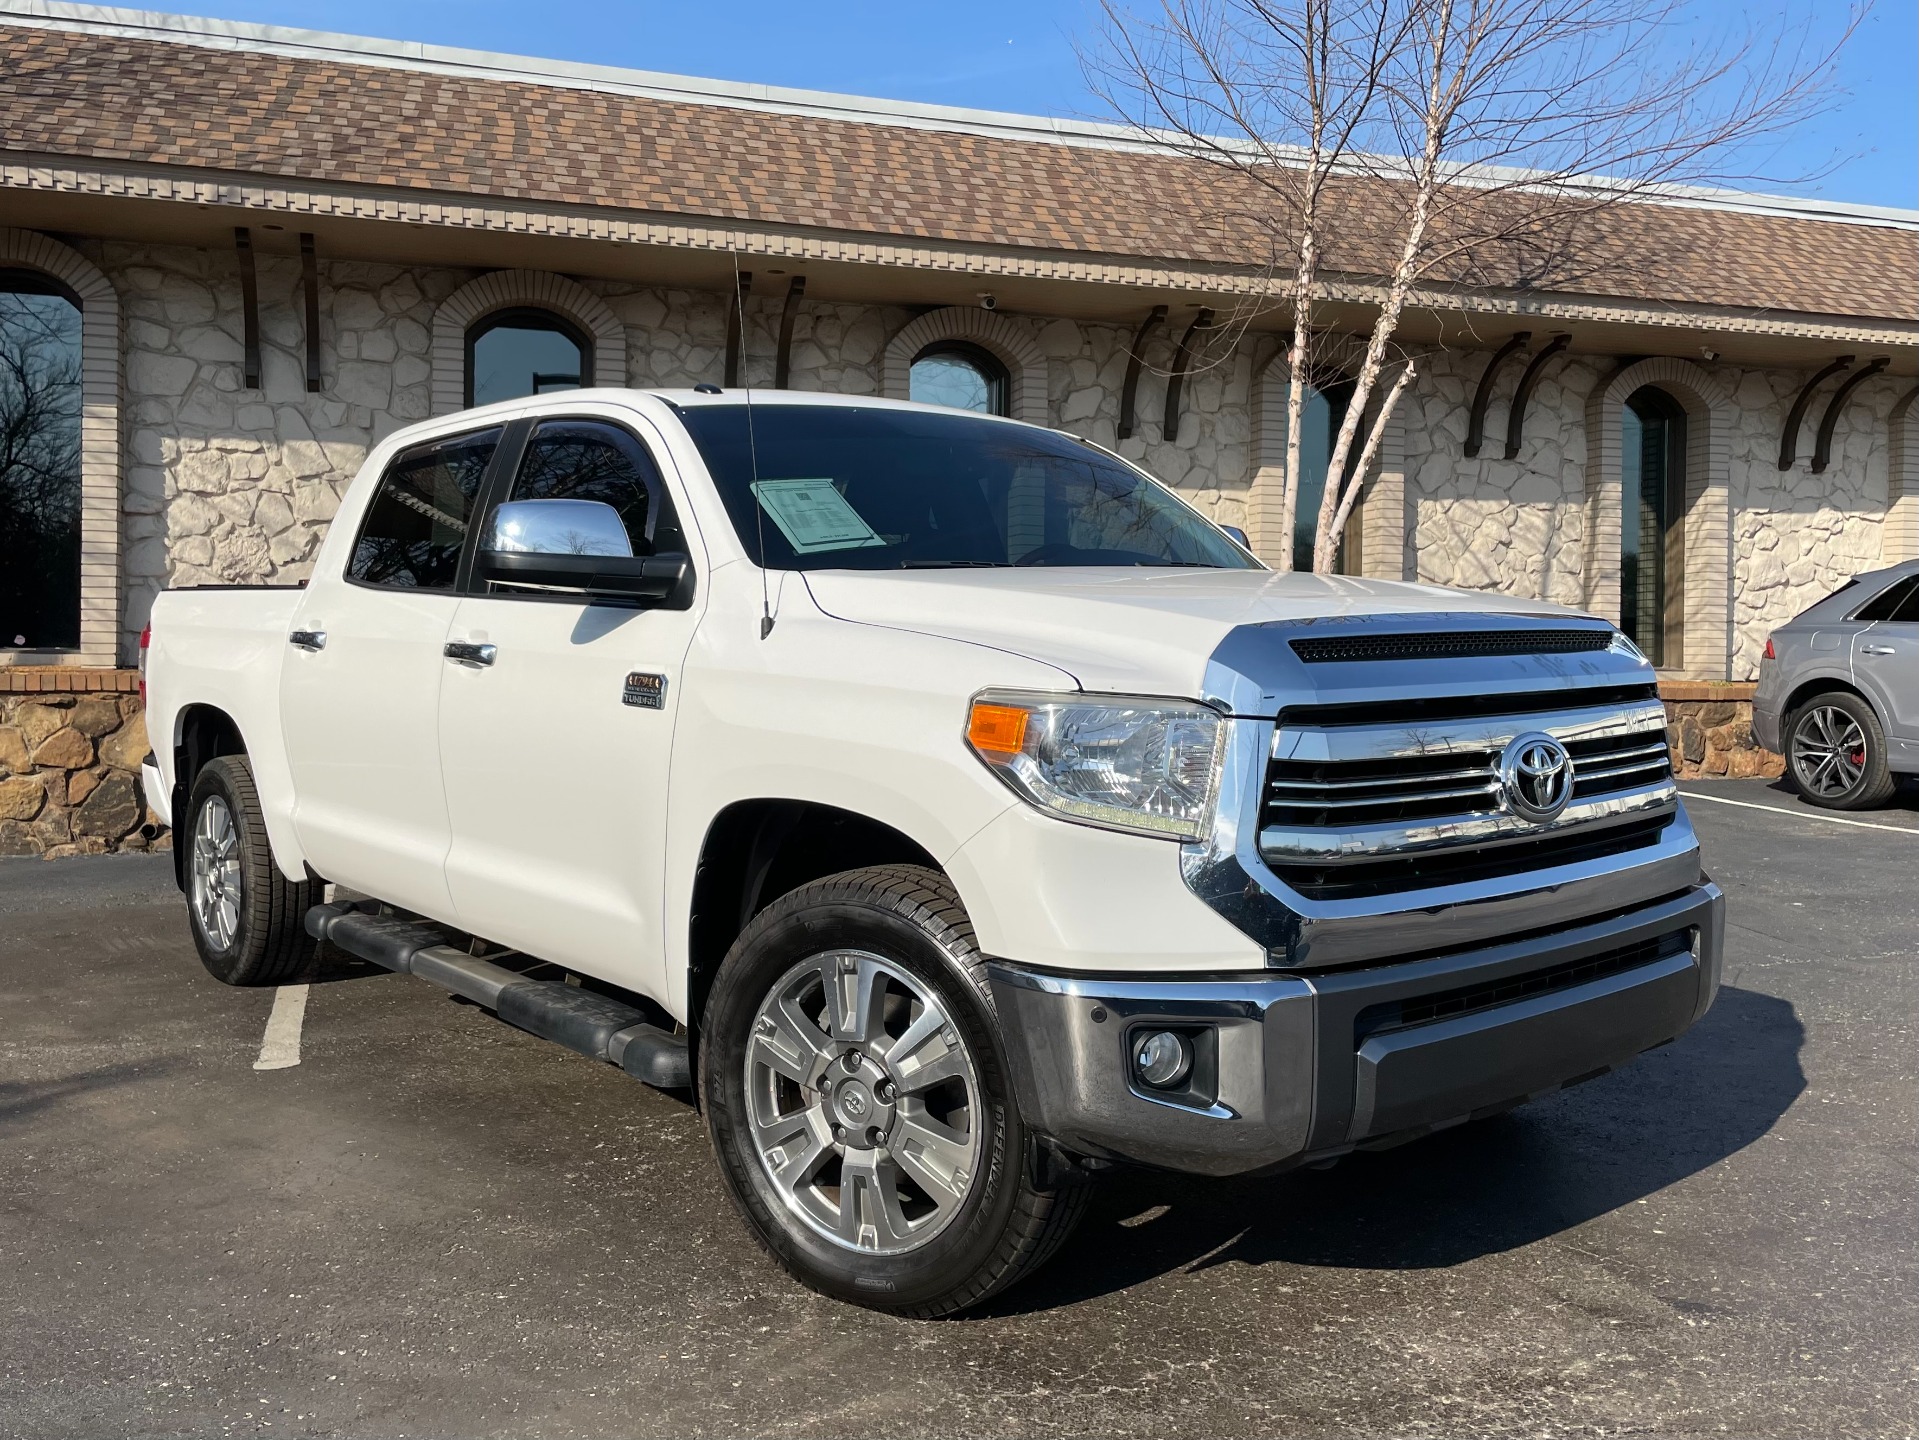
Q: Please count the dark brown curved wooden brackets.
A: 10